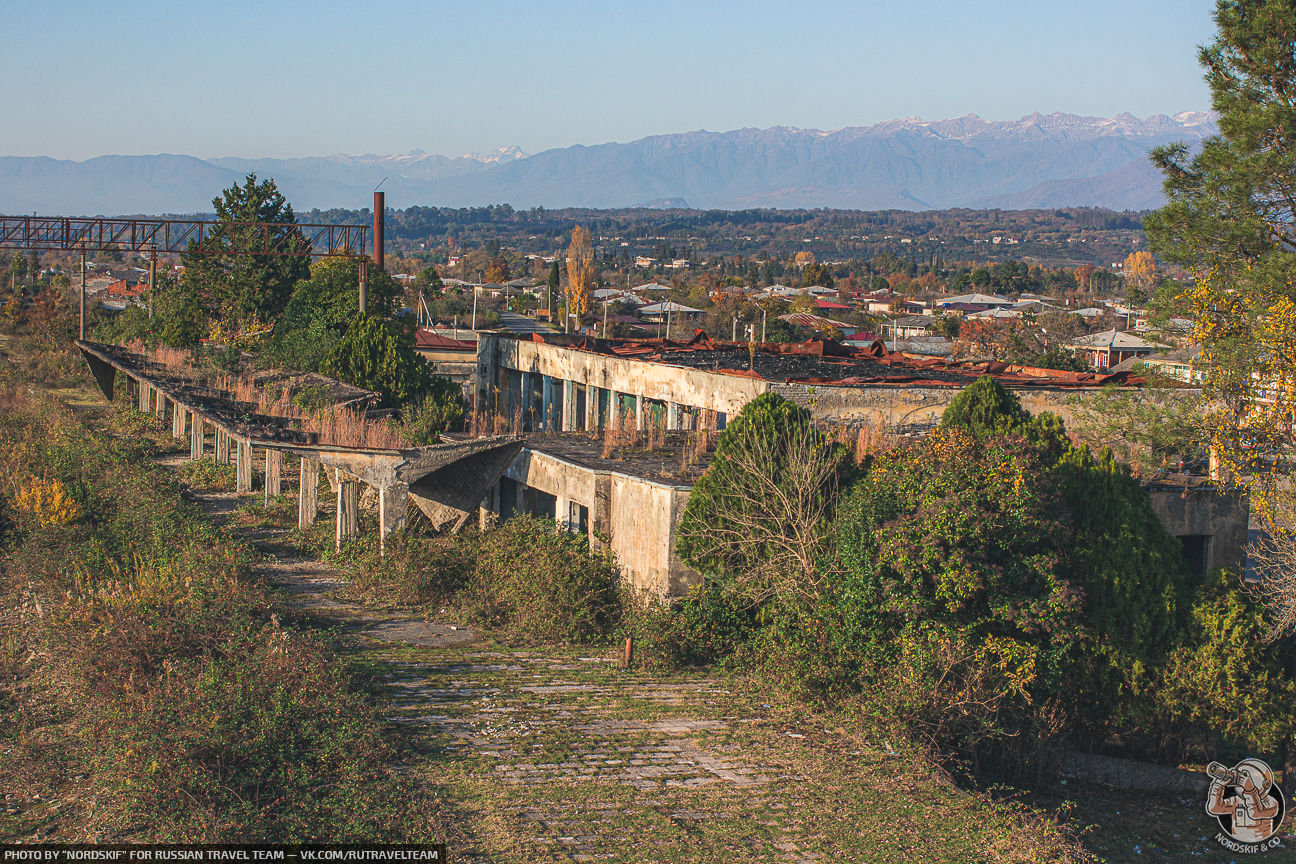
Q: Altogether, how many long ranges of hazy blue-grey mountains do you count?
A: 1